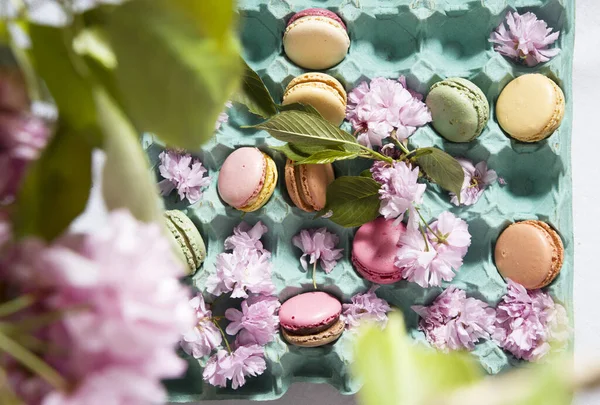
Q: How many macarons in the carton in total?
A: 10